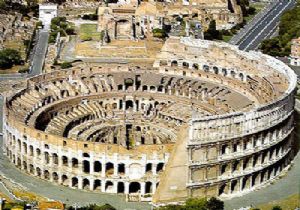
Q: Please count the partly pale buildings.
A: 1